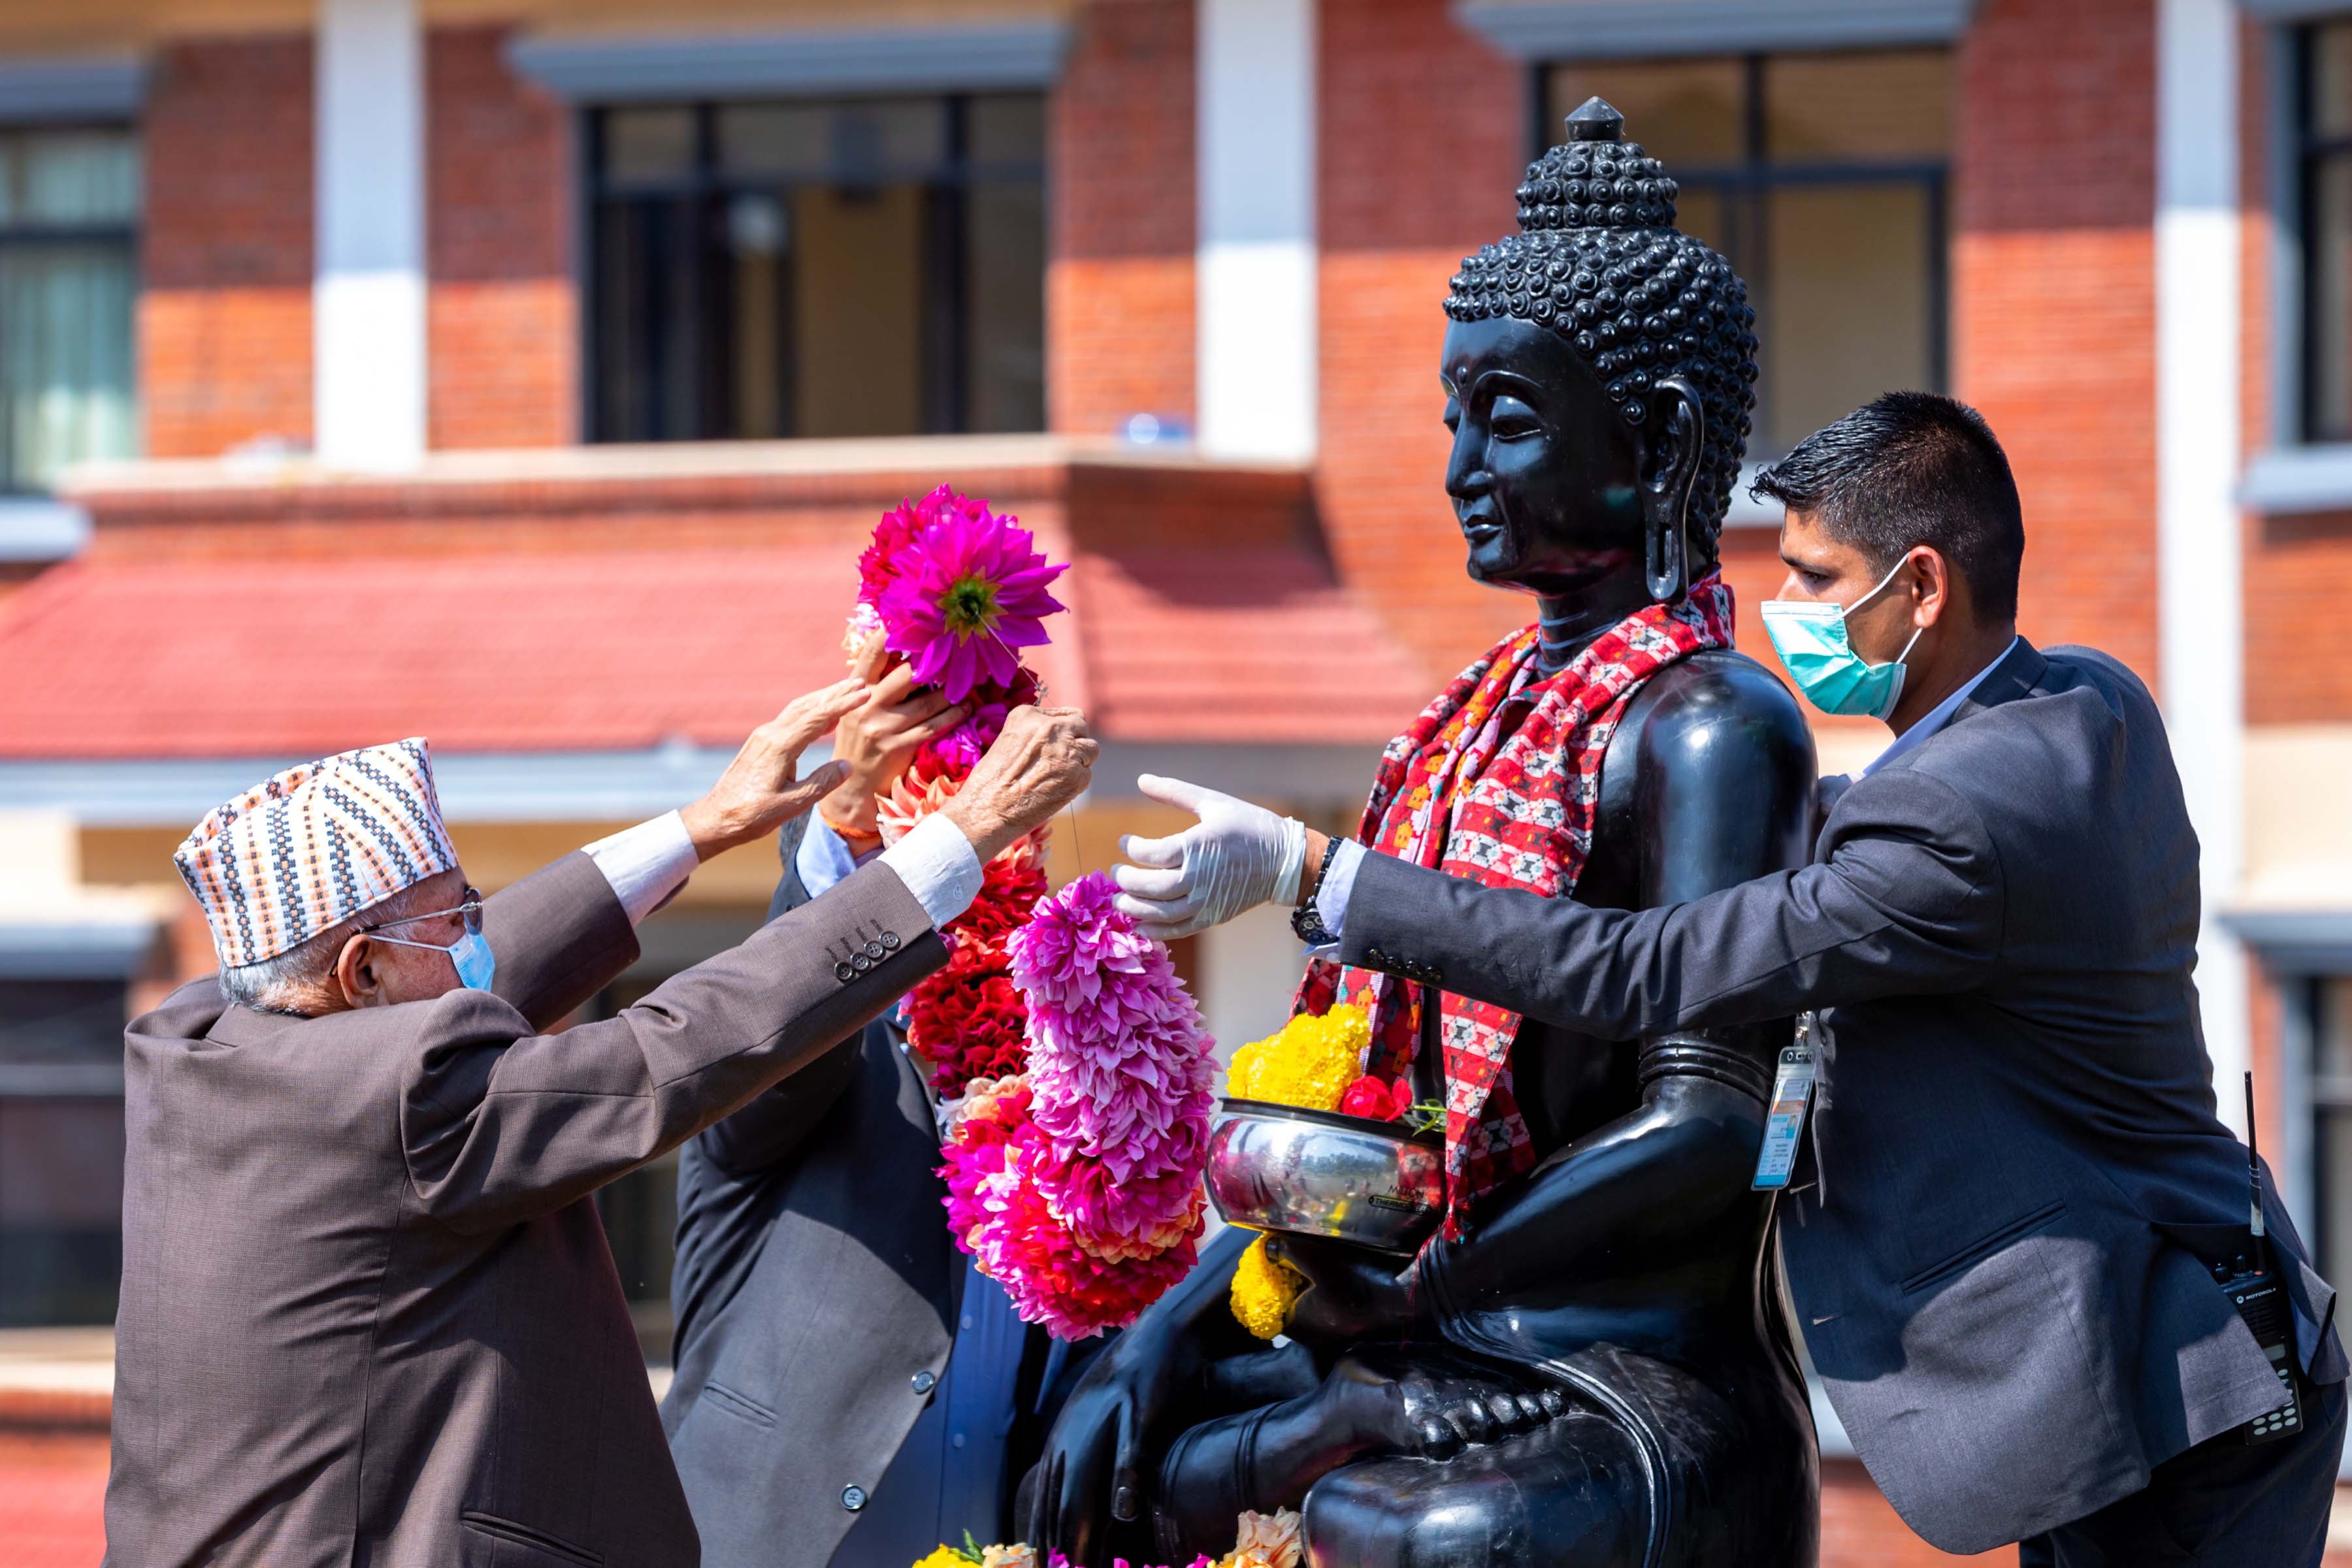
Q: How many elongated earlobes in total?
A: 1